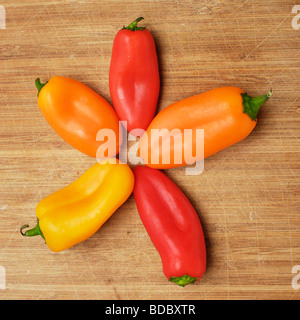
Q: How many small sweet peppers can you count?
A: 5